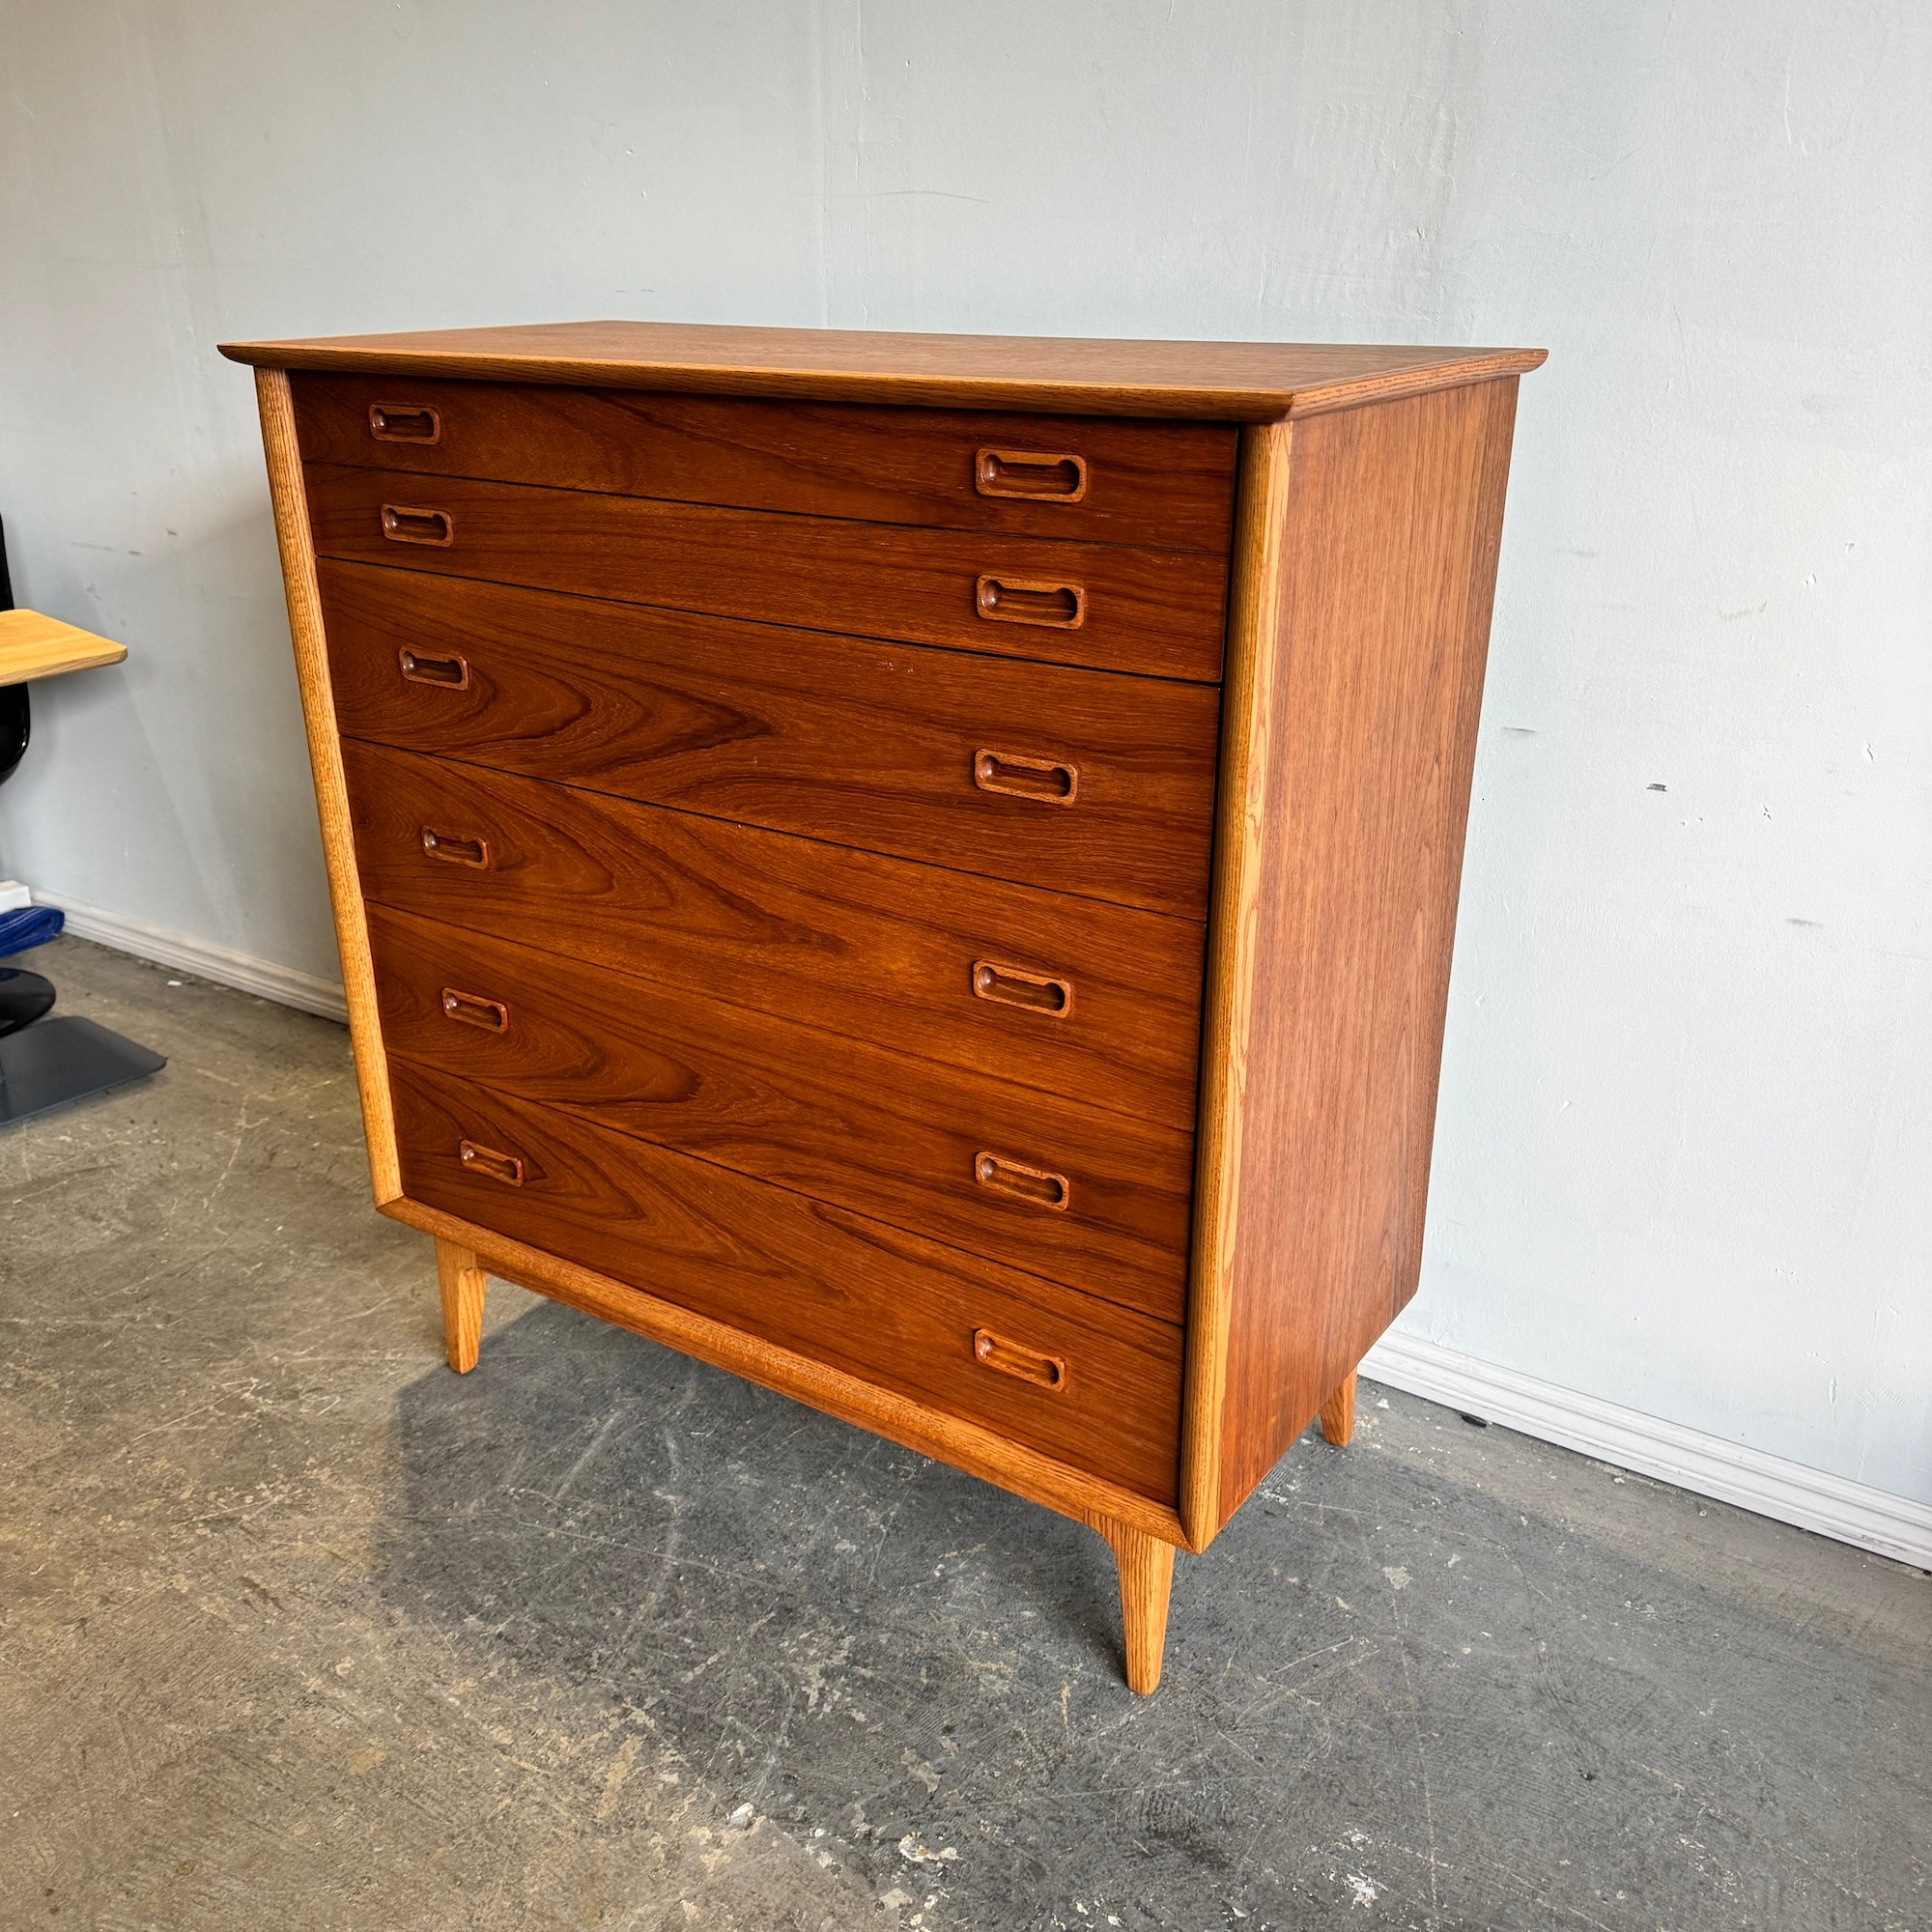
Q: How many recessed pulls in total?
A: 12